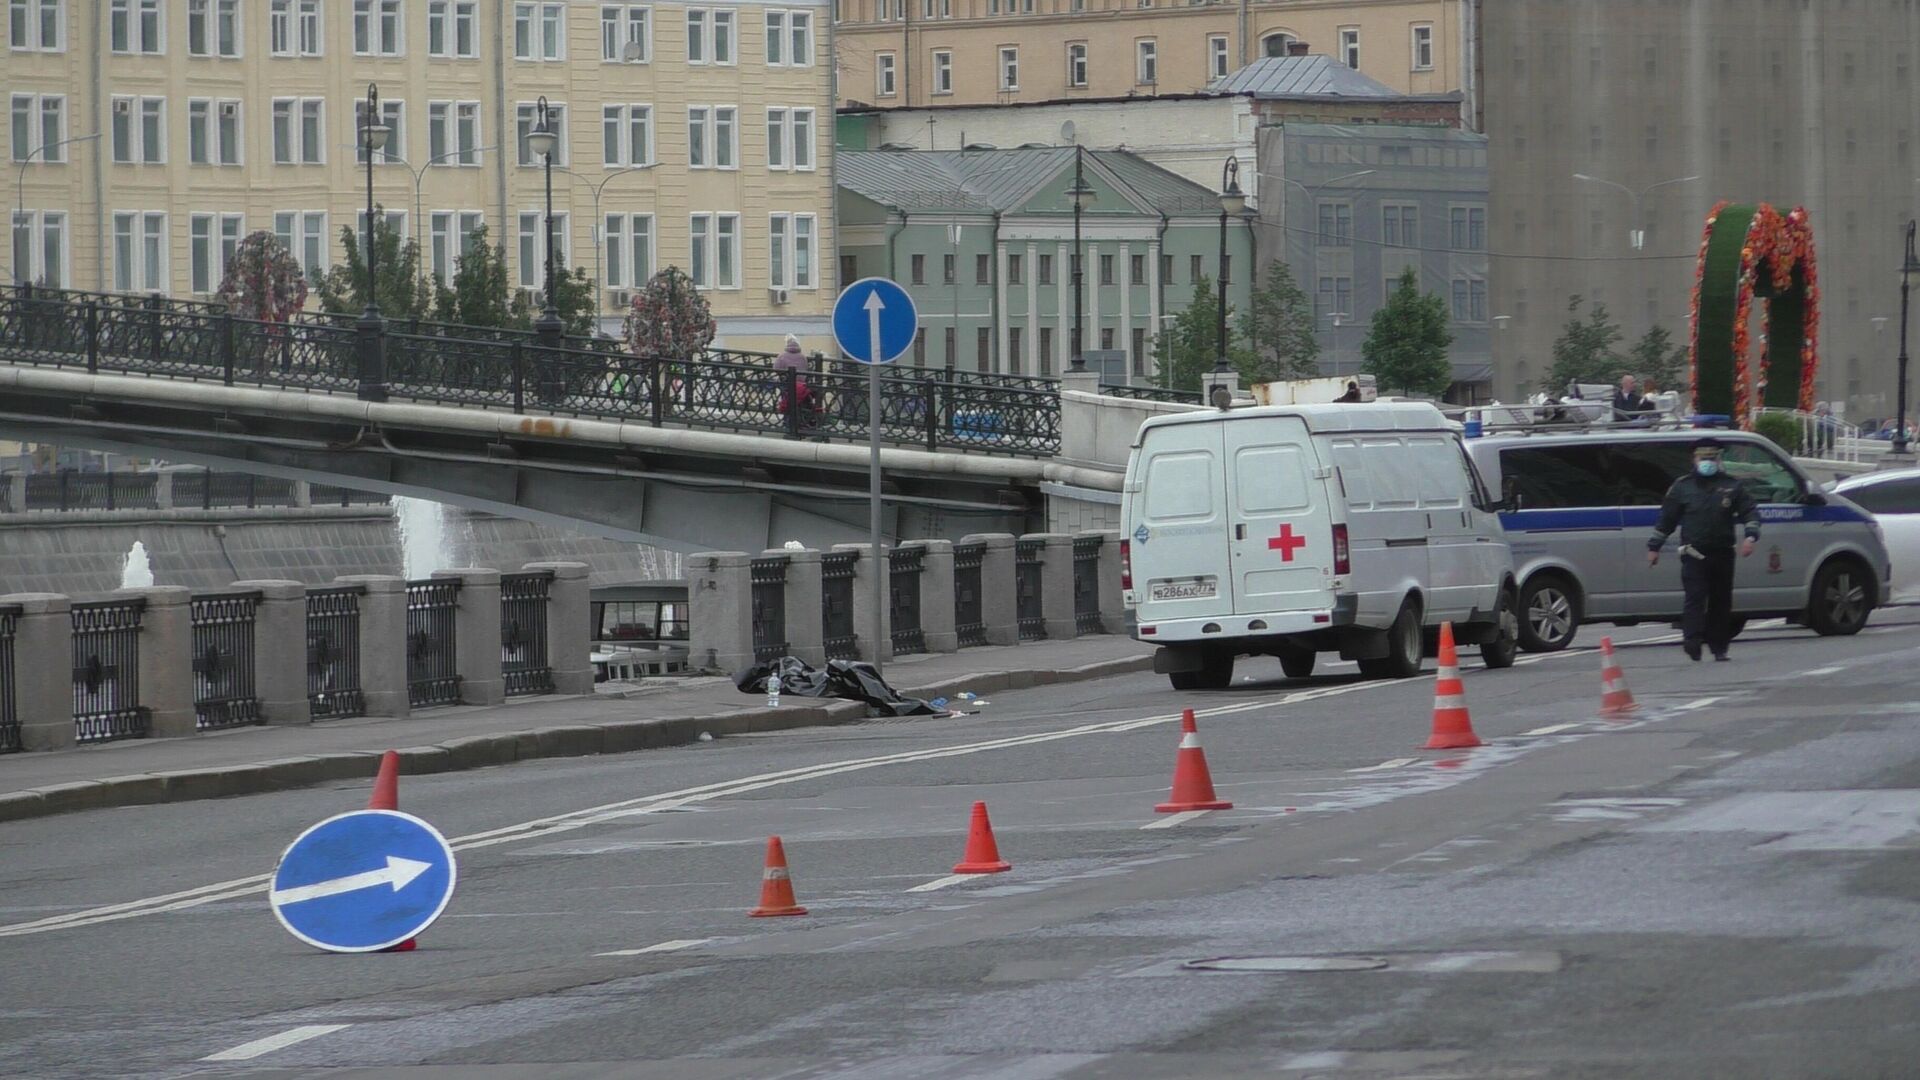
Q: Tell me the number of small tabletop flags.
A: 0